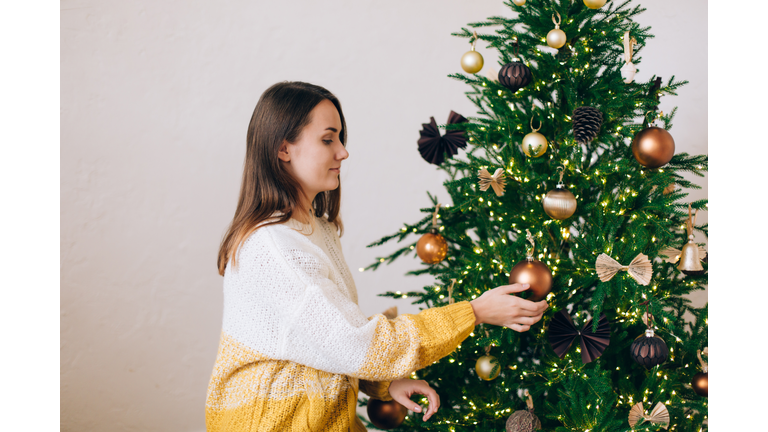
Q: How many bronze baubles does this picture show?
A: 5